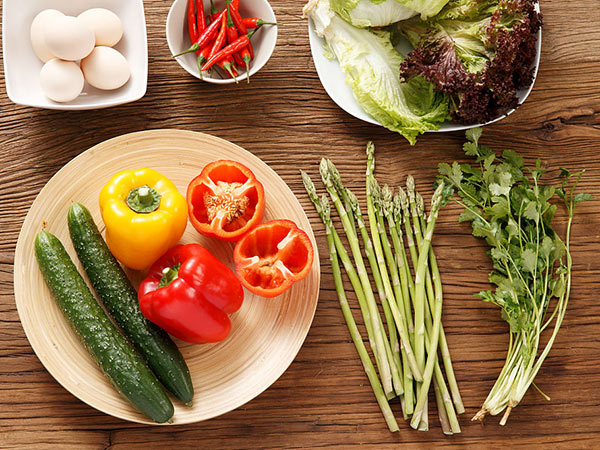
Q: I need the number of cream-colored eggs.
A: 5